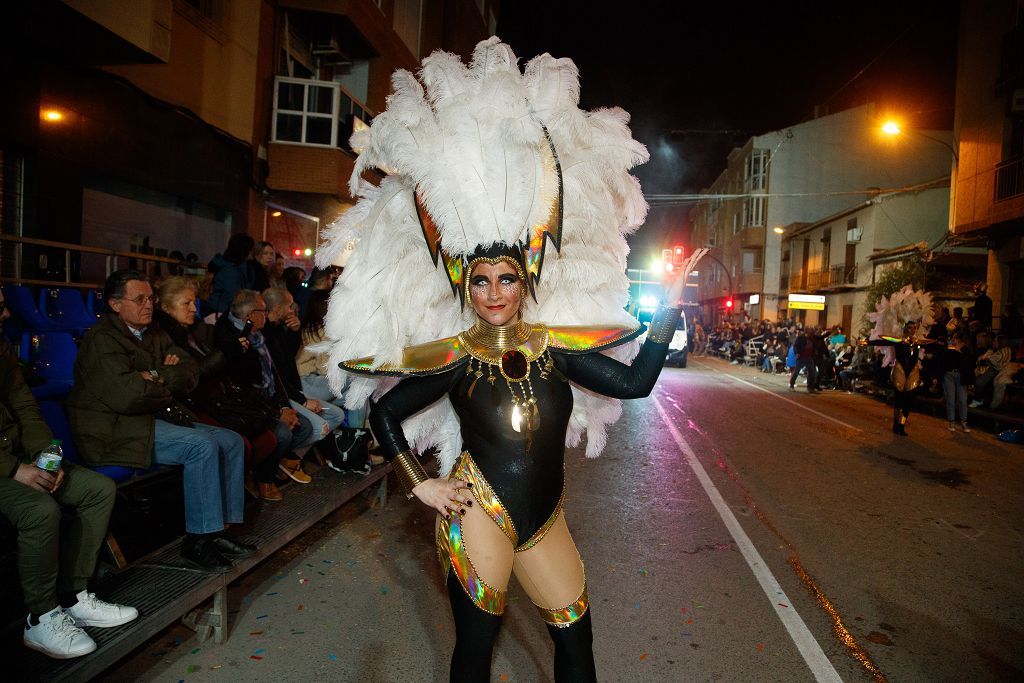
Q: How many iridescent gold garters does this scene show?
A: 2